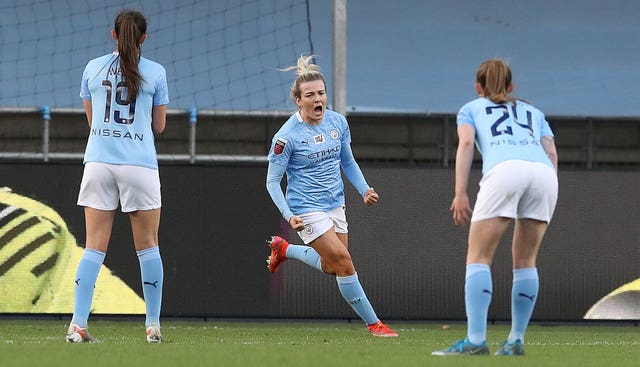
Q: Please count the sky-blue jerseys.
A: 3